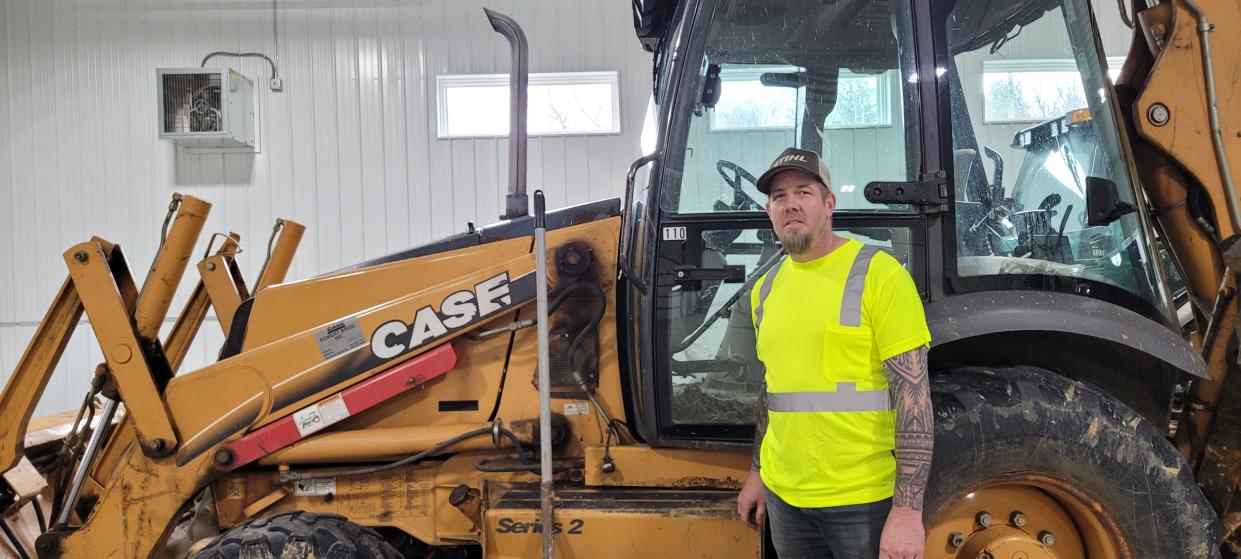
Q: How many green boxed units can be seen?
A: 0